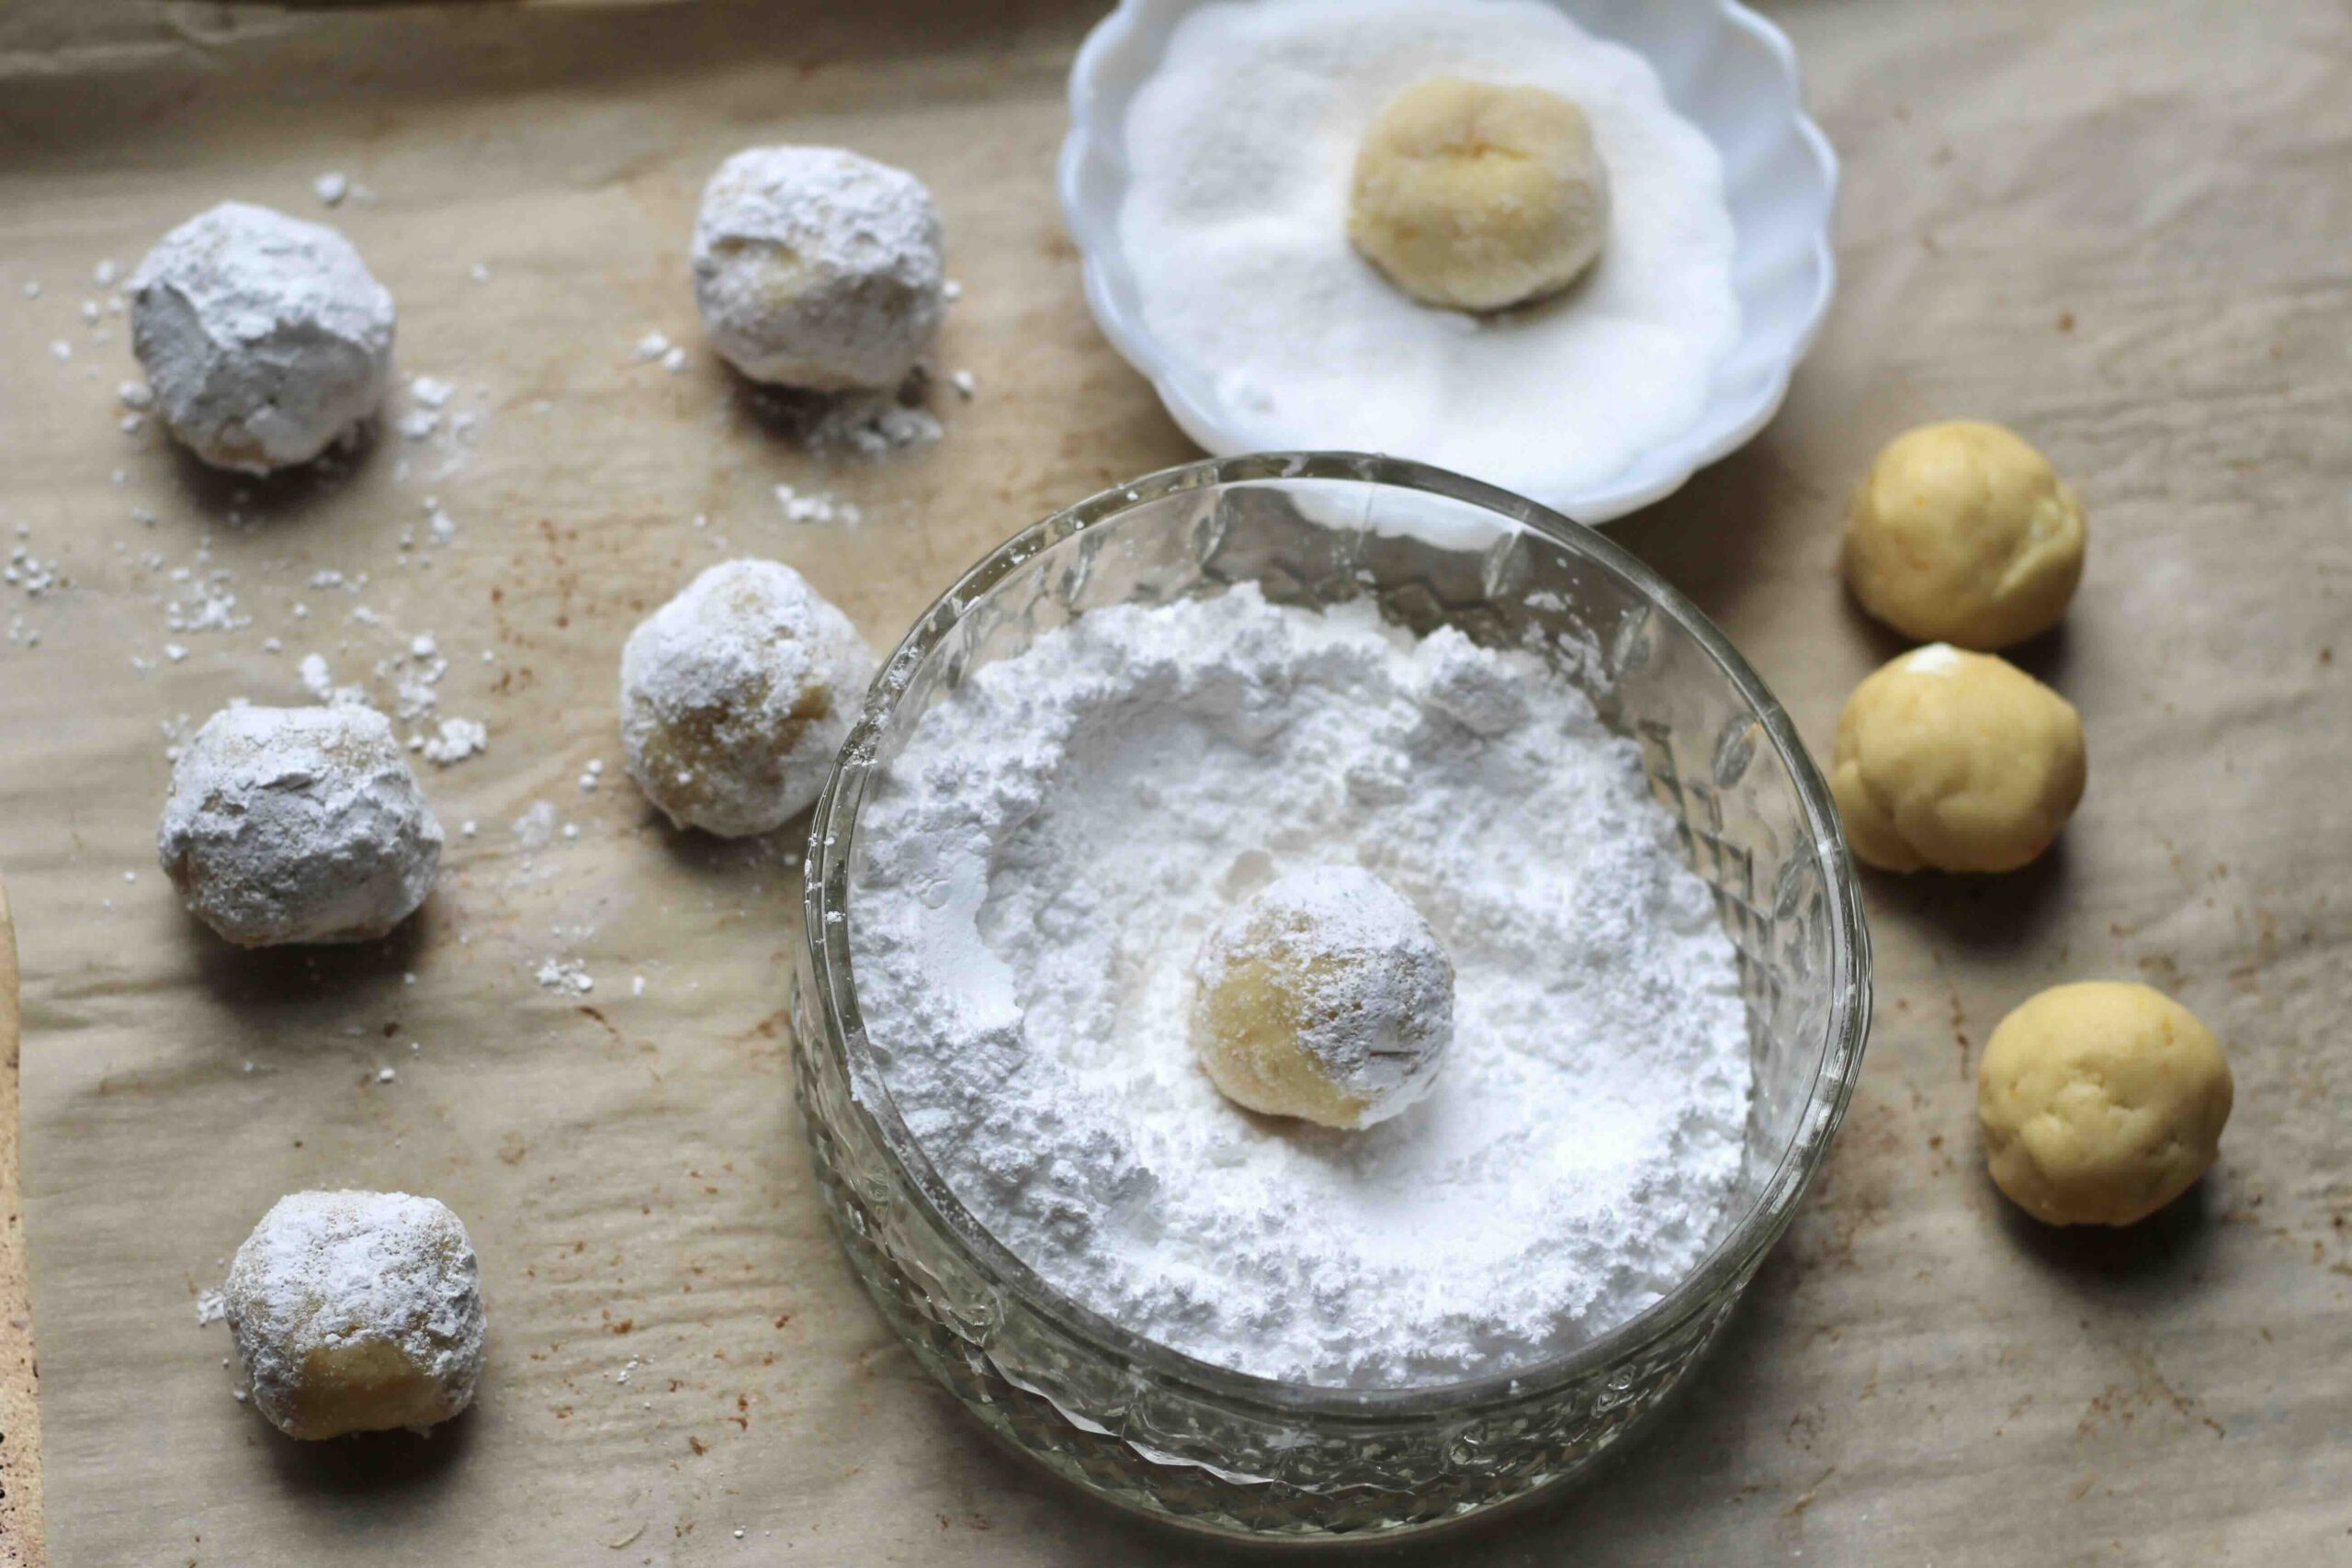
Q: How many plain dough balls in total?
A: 3